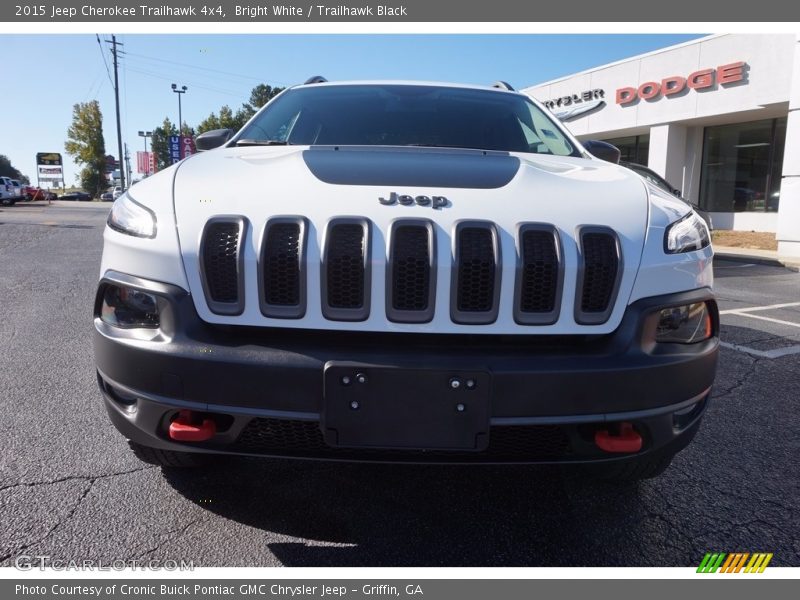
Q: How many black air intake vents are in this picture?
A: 7